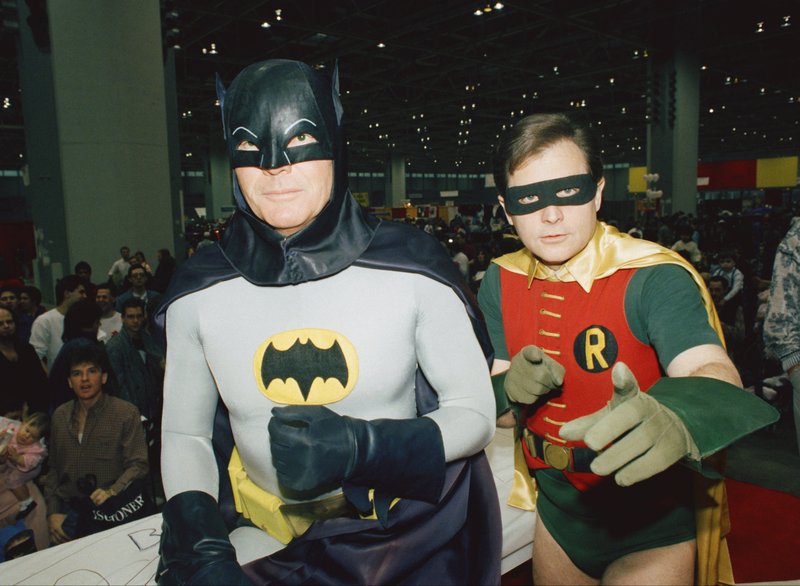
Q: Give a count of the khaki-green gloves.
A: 2